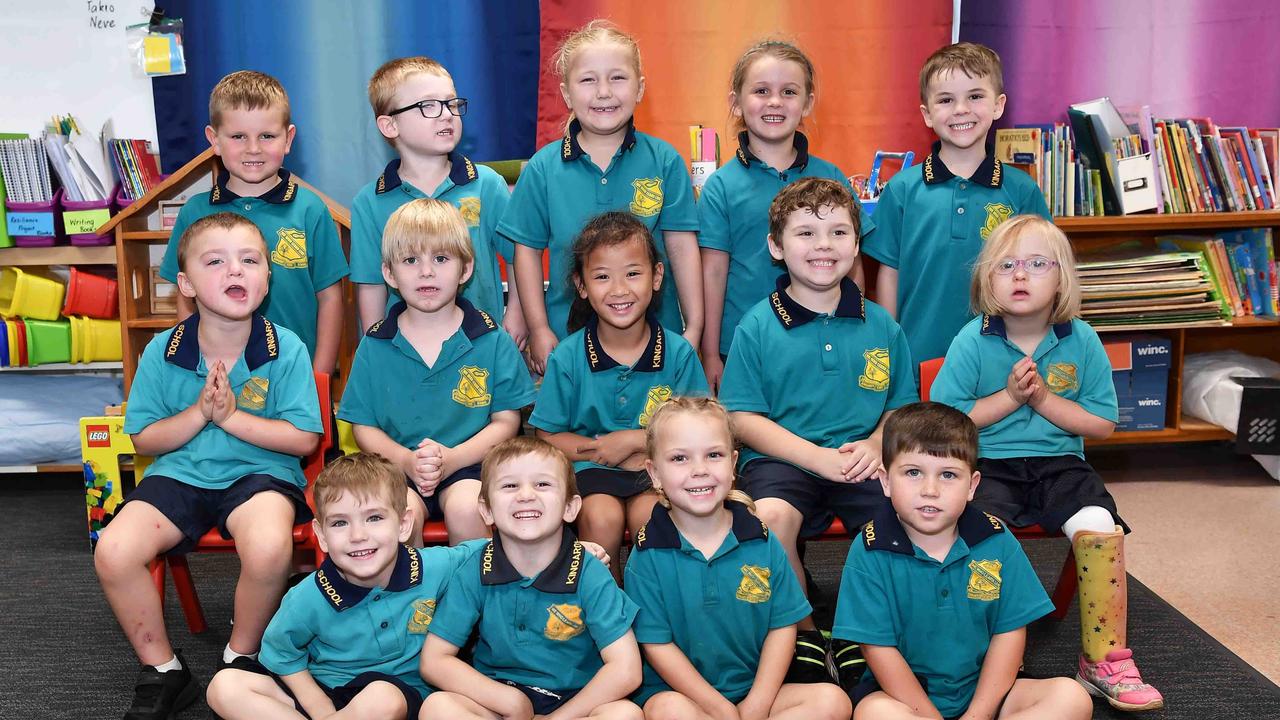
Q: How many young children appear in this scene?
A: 14